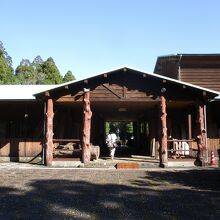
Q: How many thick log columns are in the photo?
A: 4